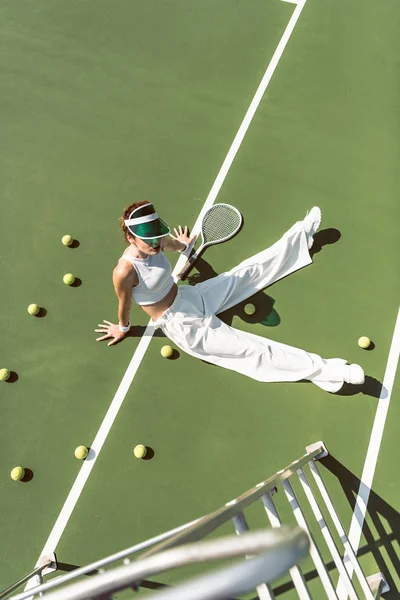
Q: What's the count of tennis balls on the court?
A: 10